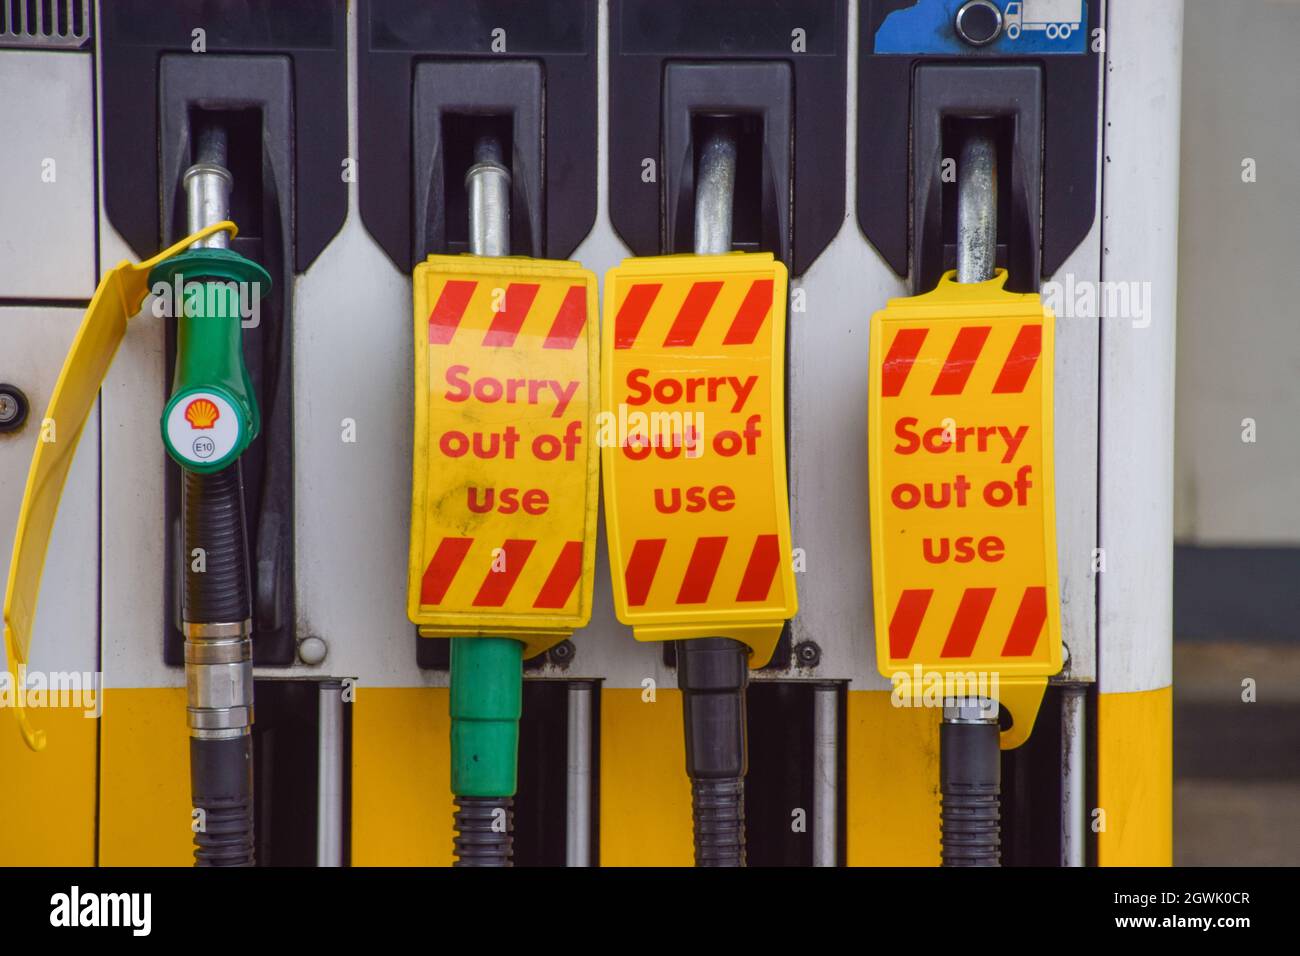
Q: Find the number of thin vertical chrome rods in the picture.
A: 4